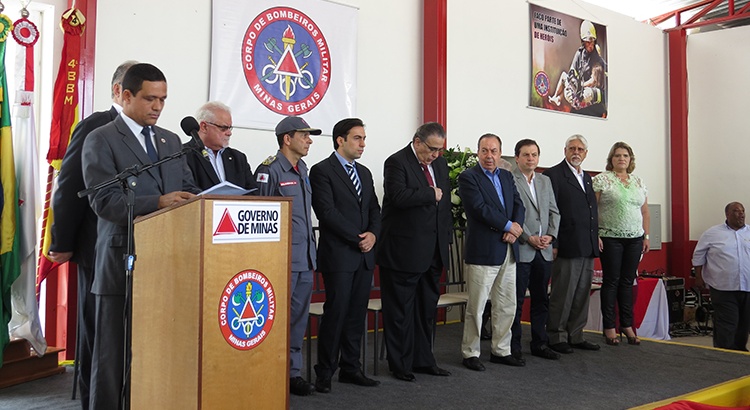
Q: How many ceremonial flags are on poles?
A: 3